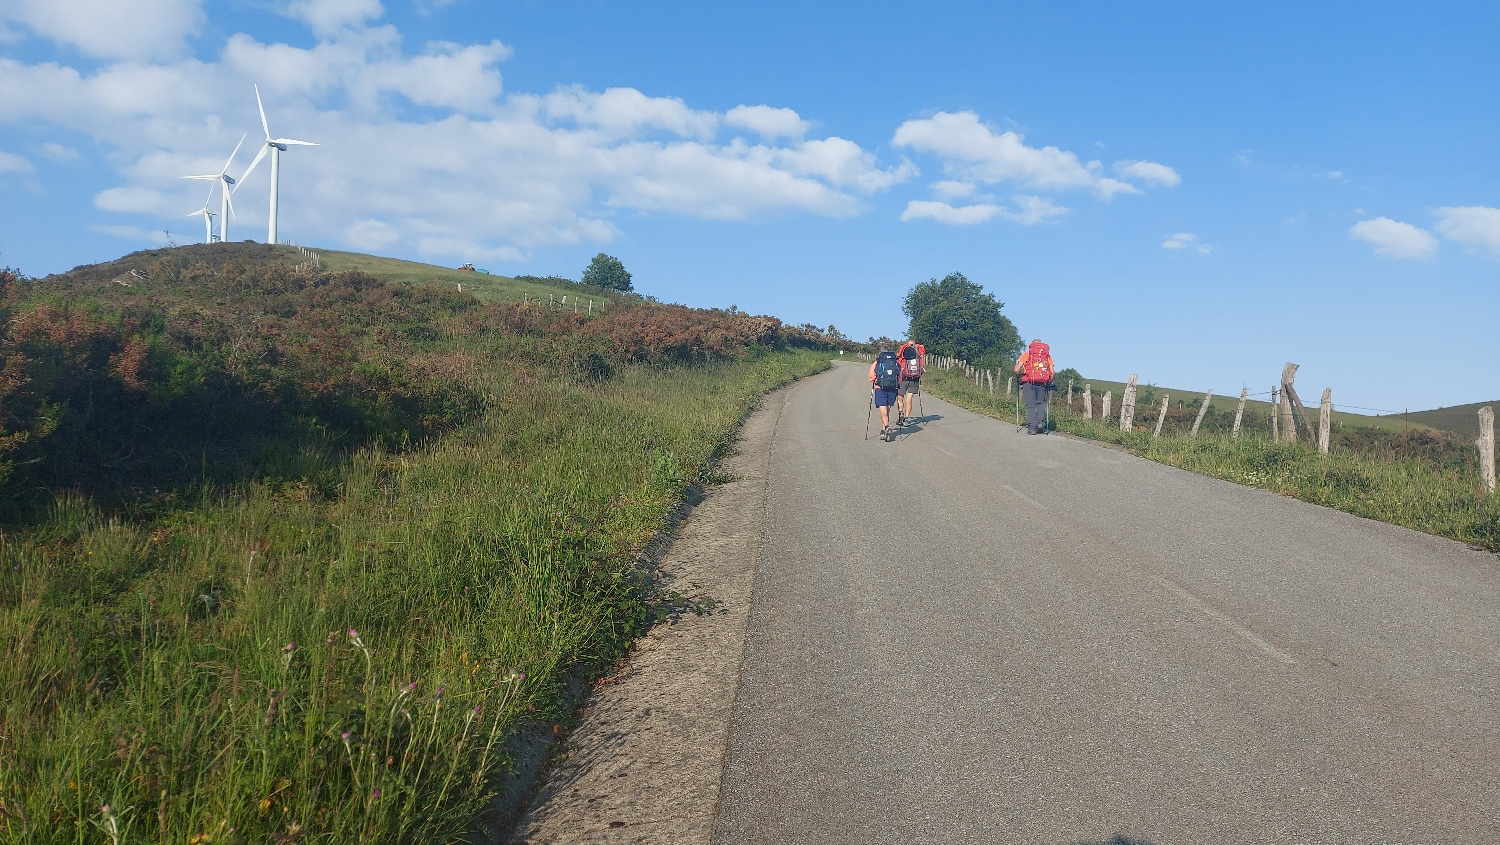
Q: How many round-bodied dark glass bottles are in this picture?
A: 0